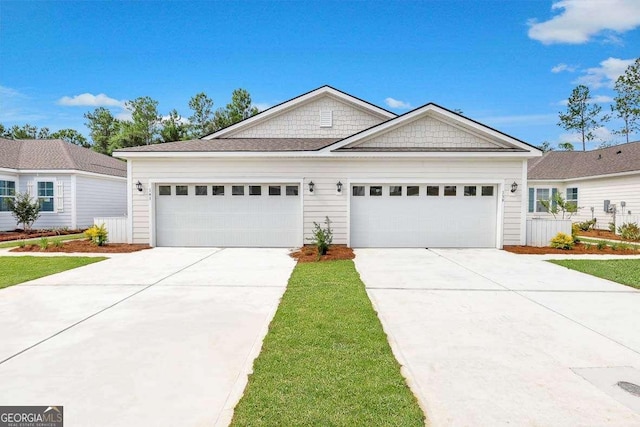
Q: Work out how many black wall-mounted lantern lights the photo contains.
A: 4